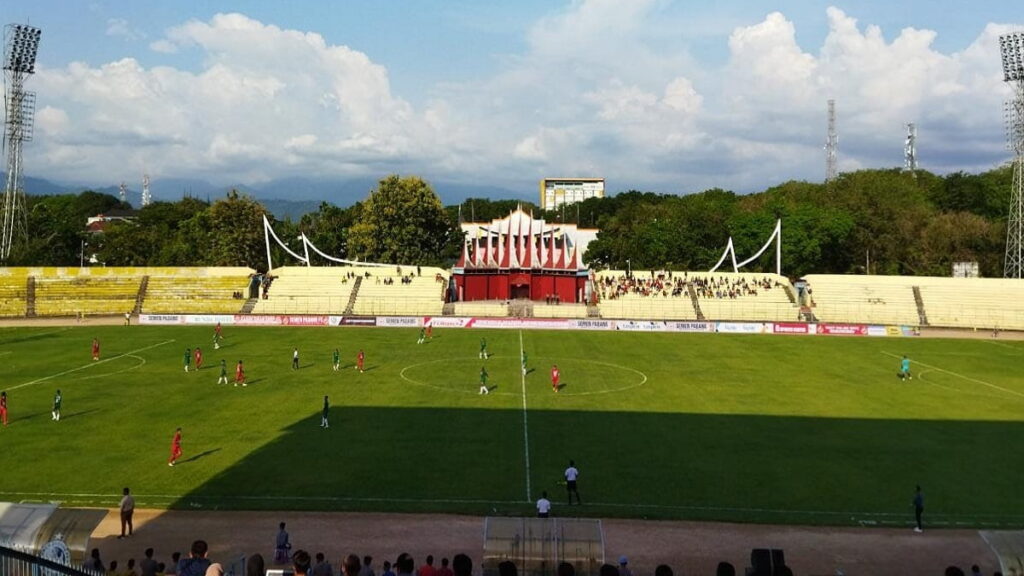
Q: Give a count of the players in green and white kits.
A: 10